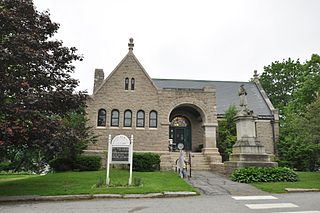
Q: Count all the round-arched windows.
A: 7